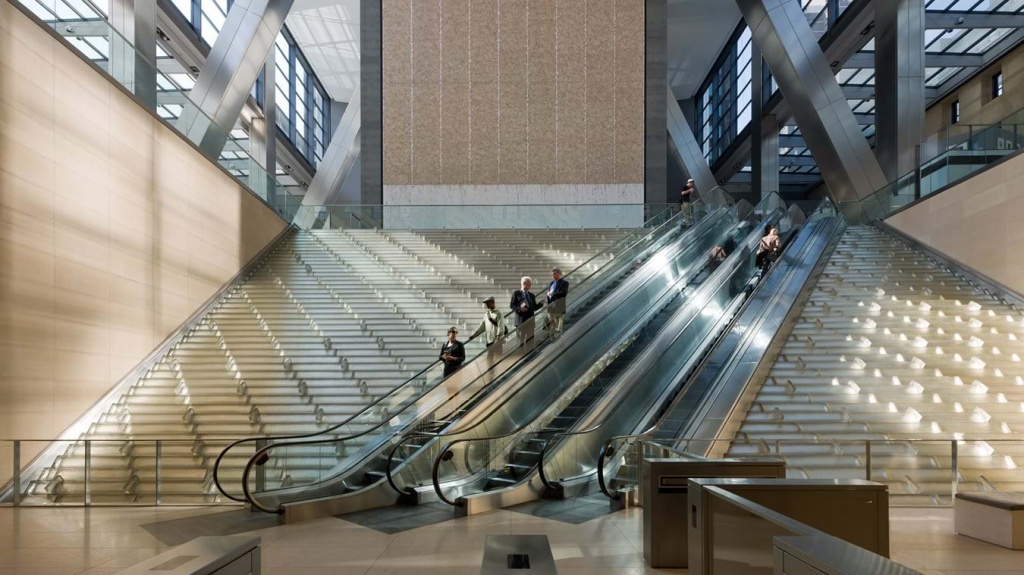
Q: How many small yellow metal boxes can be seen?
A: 0